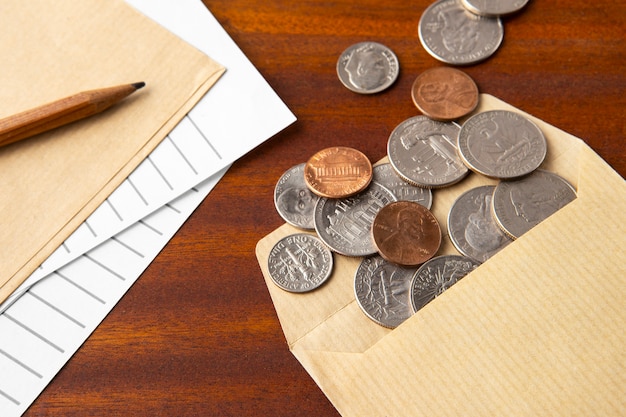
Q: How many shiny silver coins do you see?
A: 13